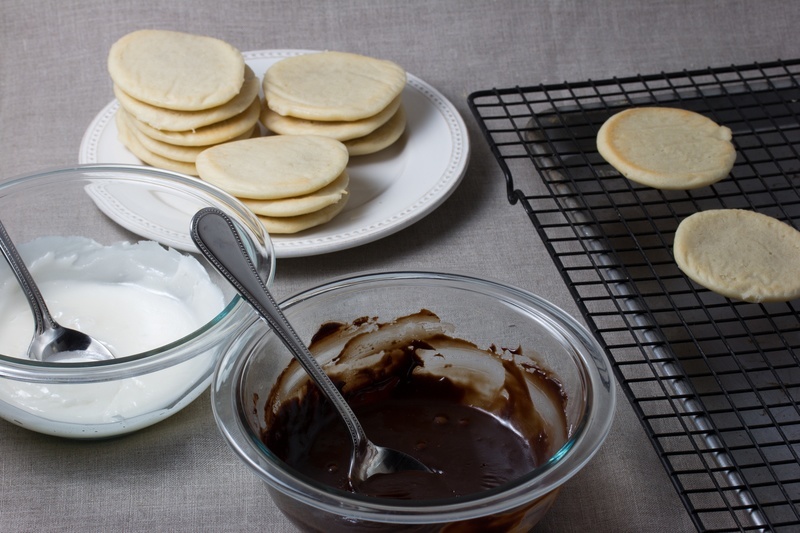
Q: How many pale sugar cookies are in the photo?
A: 13